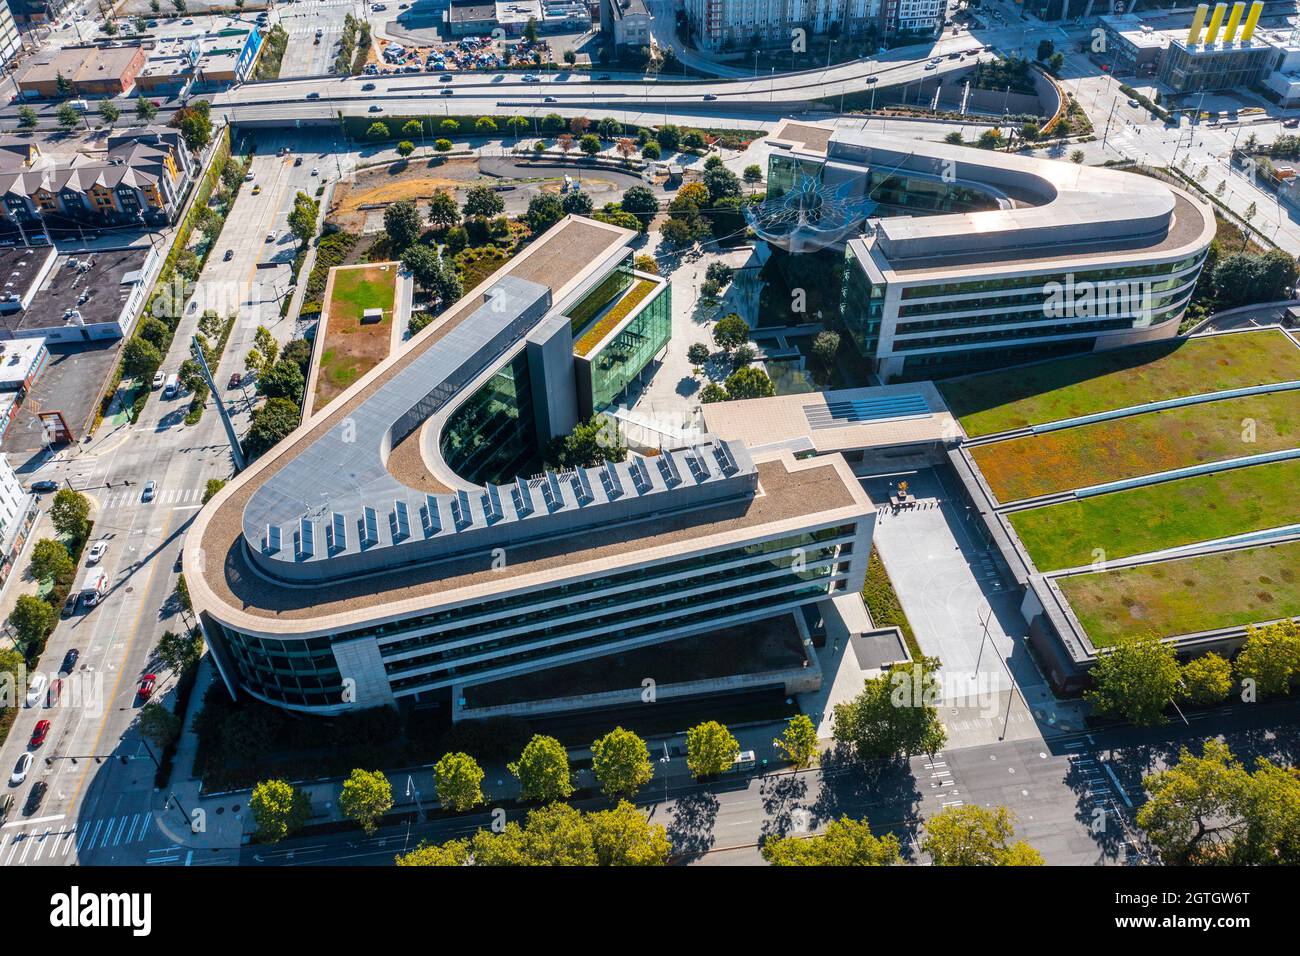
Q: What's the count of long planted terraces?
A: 4